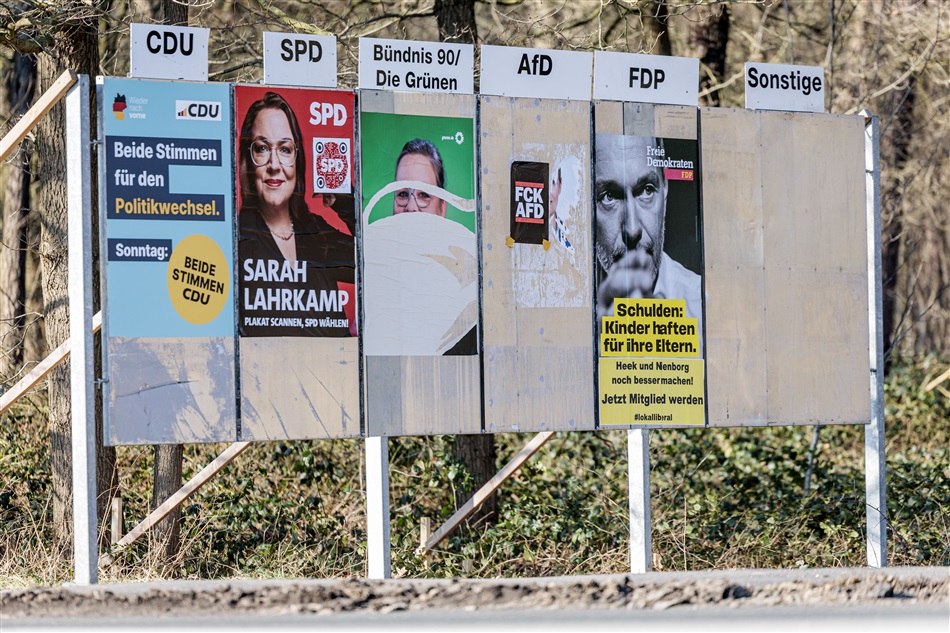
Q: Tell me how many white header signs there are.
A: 6